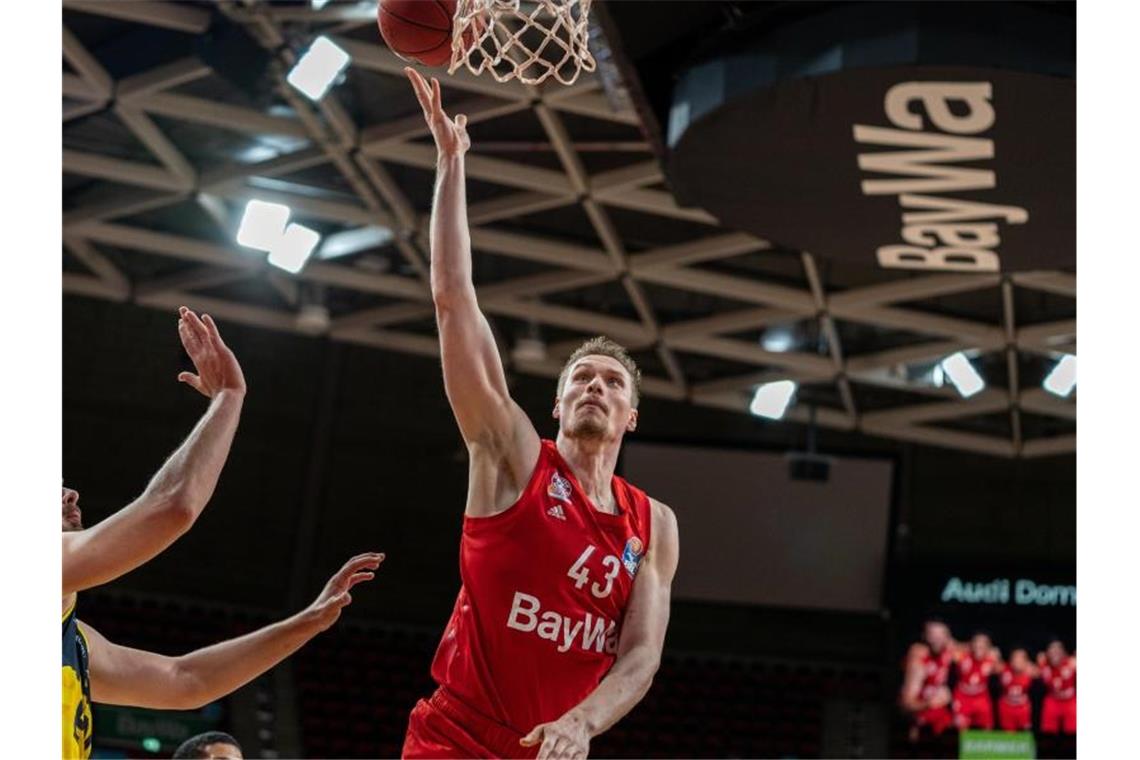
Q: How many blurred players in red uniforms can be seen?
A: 4